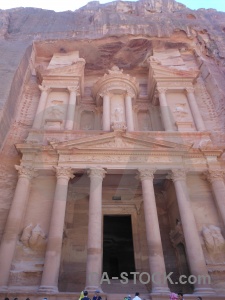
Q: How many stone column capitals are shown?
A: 12